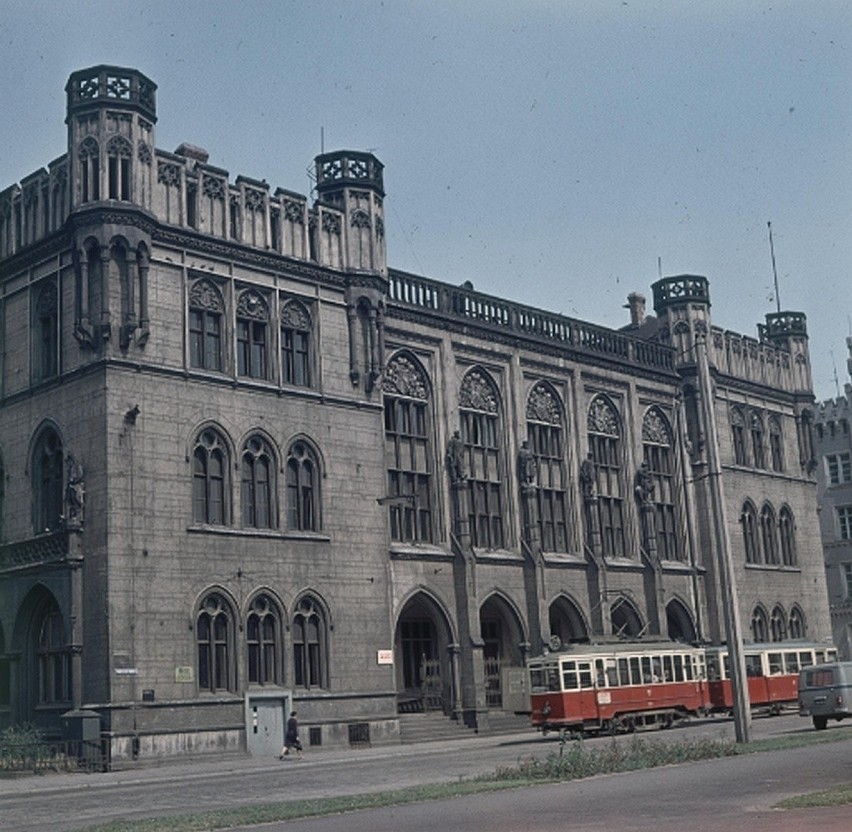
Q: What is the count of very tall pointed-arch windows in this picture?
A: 5